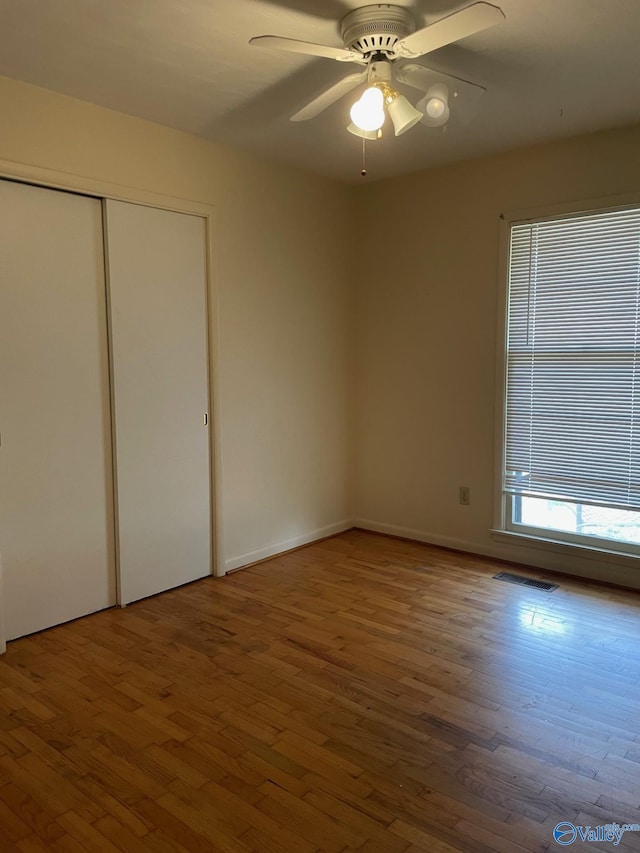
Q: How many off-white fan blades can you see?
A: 4